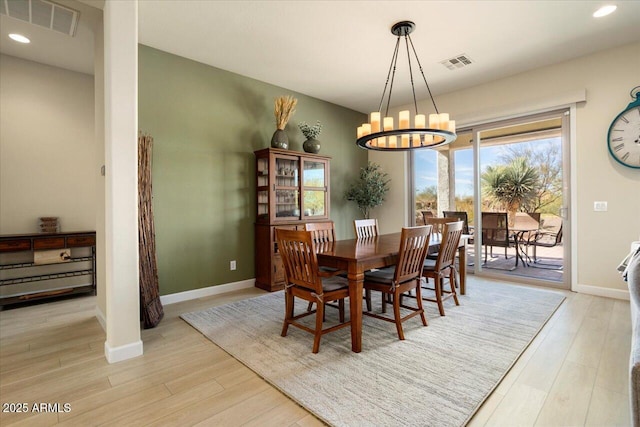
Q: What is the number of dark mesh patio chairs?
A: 5